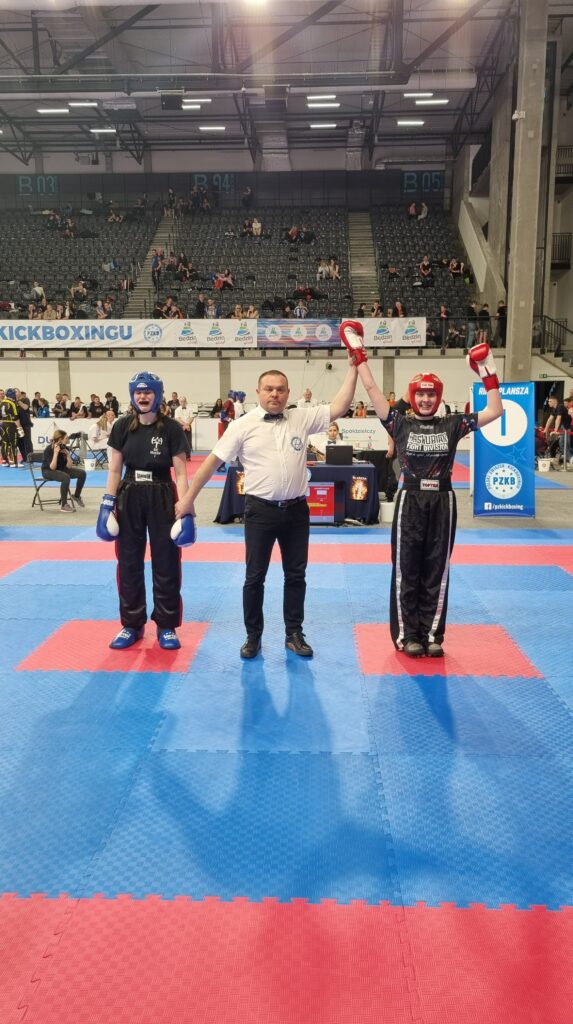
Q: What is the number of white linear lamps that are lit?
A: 12